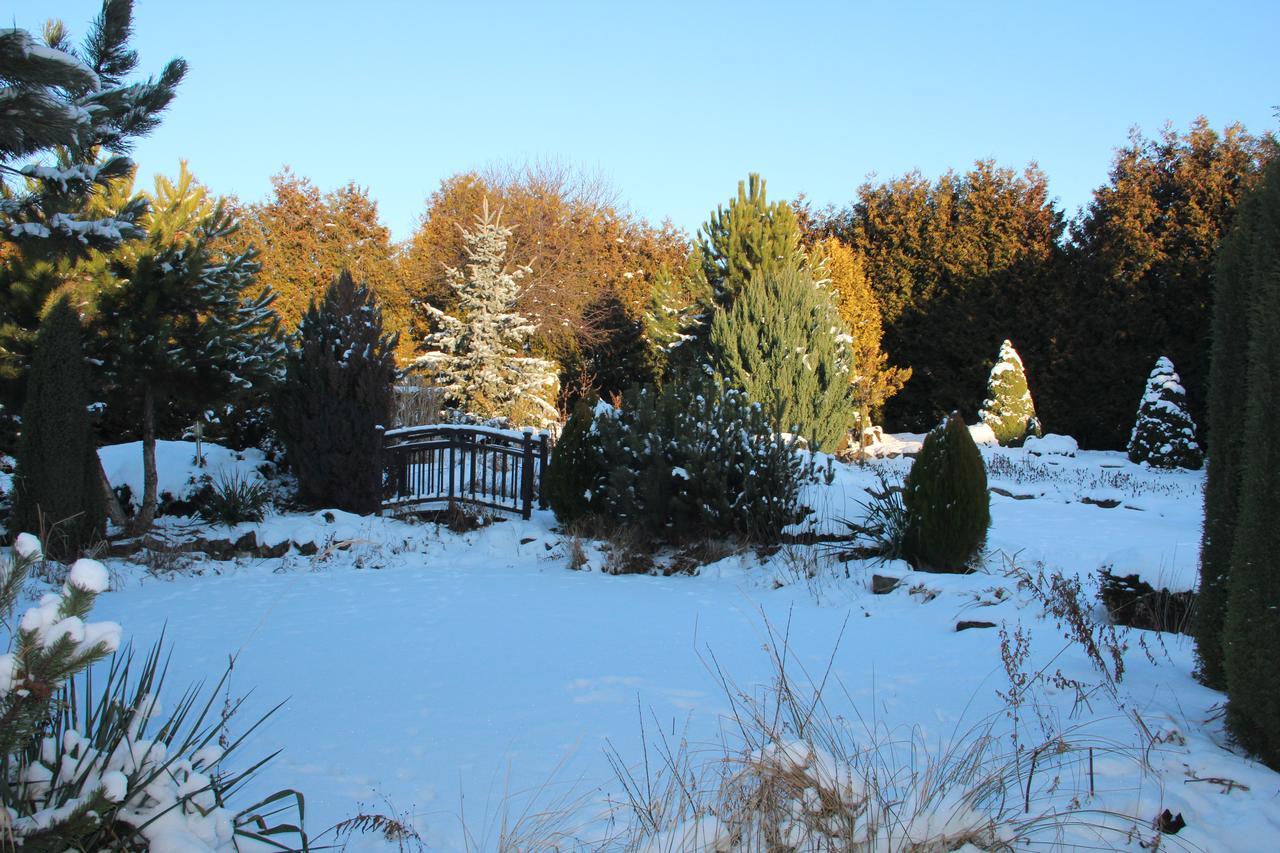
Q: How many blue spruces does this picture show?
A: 1